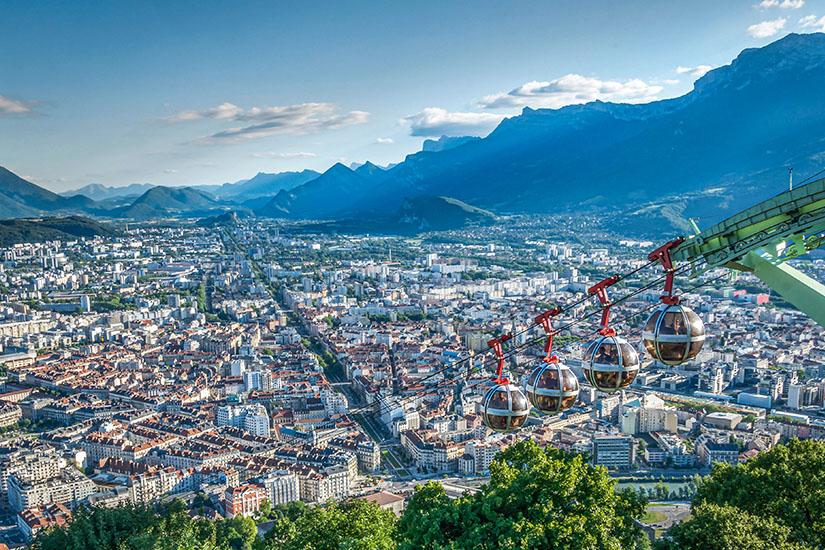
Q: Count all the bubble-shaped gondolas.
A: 4